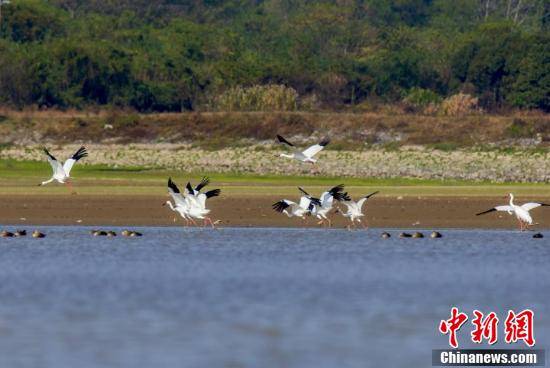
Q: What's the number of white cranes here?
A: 8